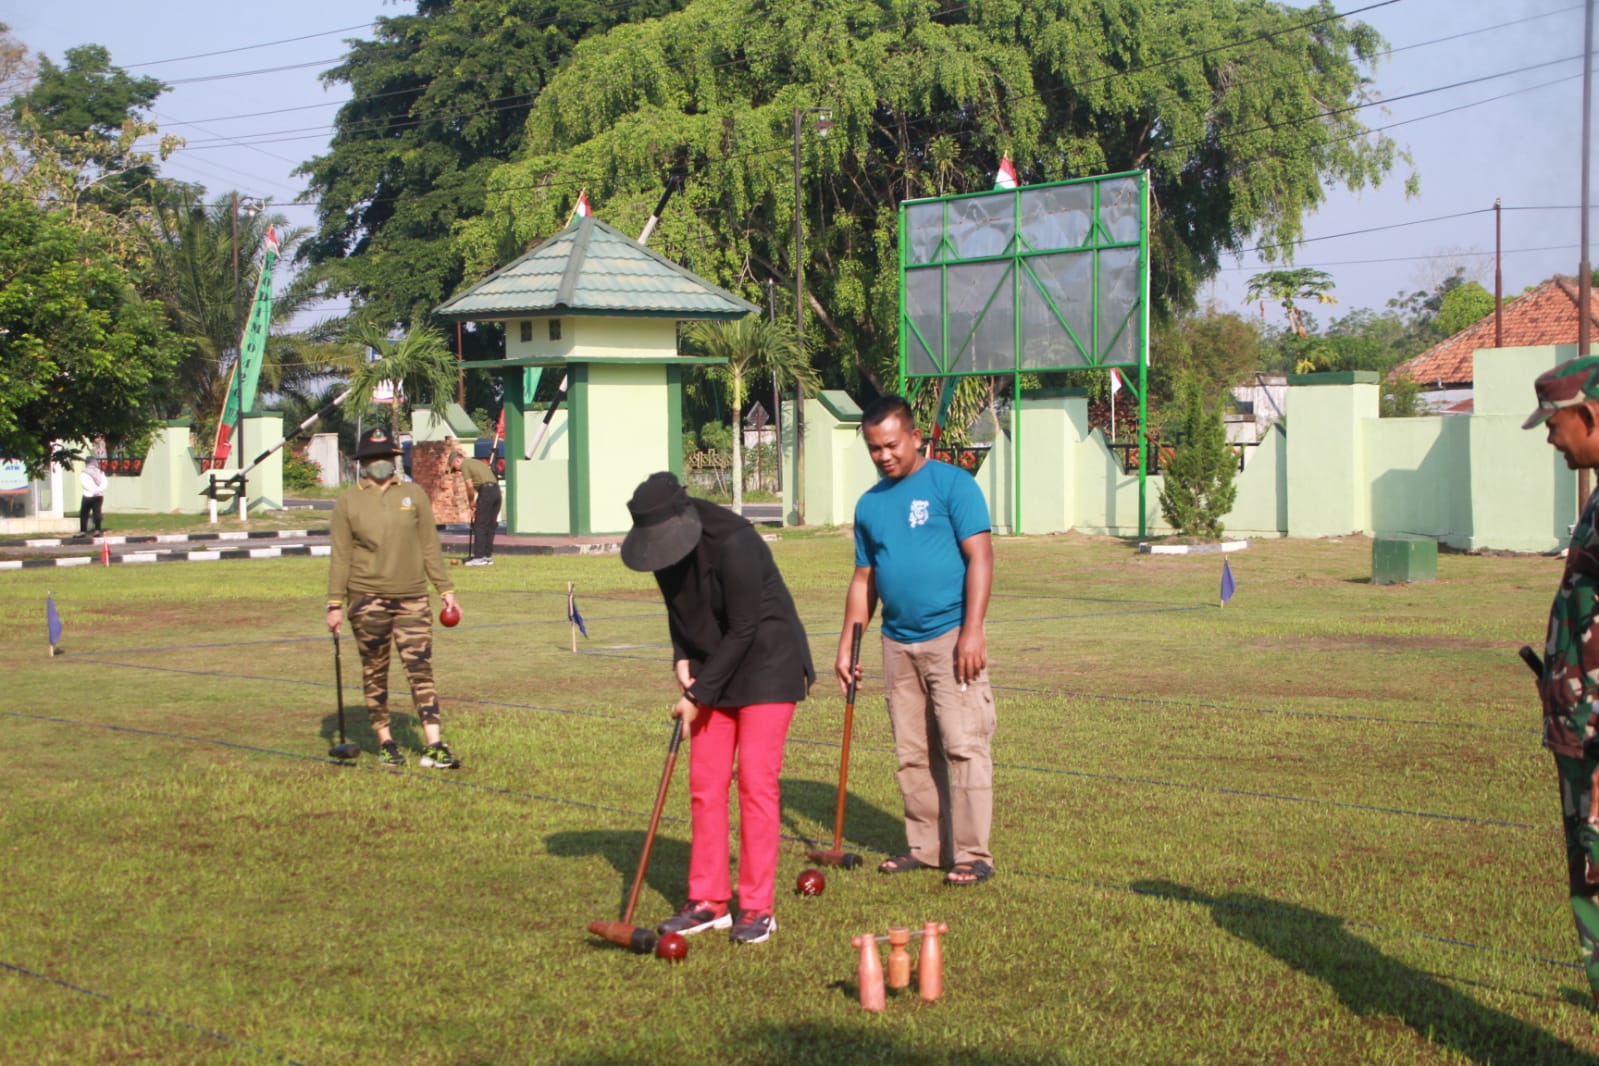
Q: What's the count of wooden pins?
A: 3